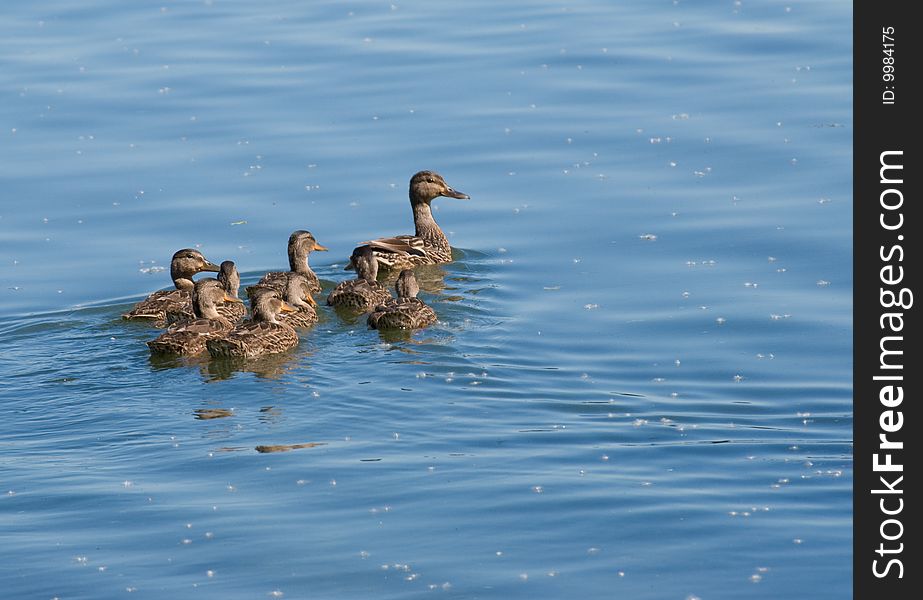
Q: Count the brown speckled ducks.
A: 9